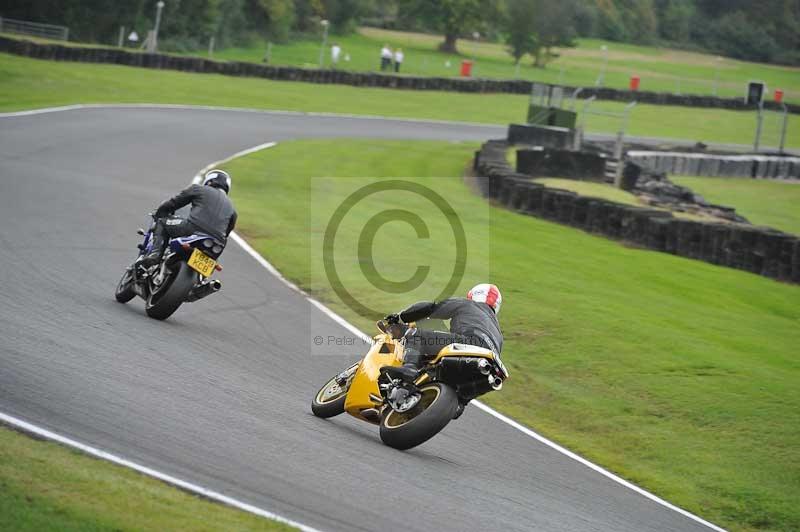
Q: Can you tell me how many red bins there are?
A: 3